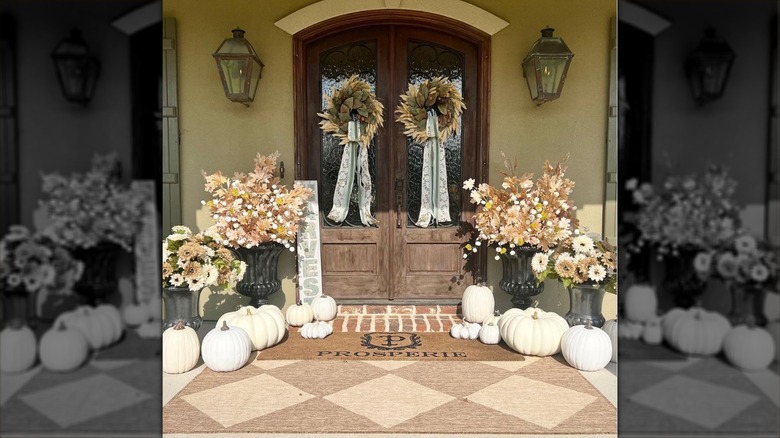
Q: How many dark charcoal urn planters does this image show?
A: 4